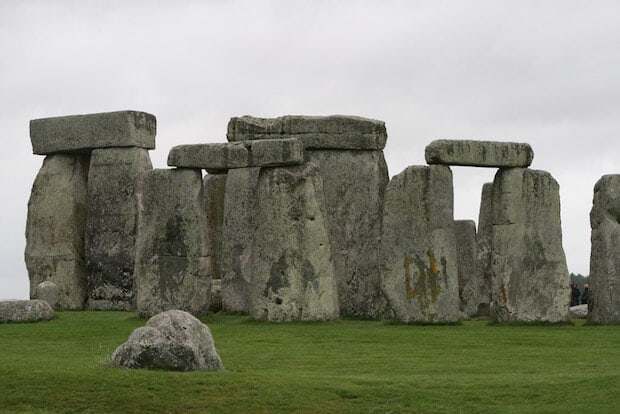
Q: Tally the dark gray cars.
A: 0